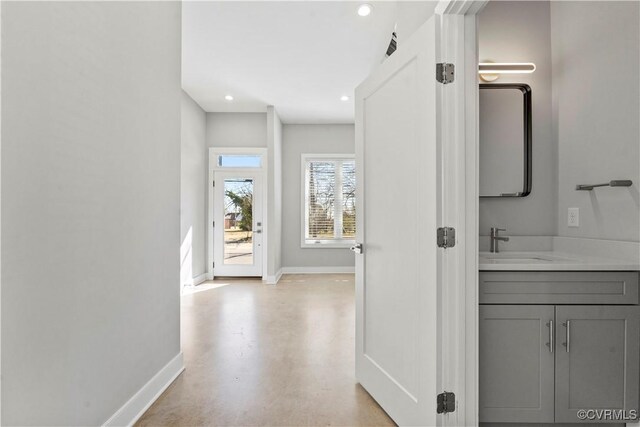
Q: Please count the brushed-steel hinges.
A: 3